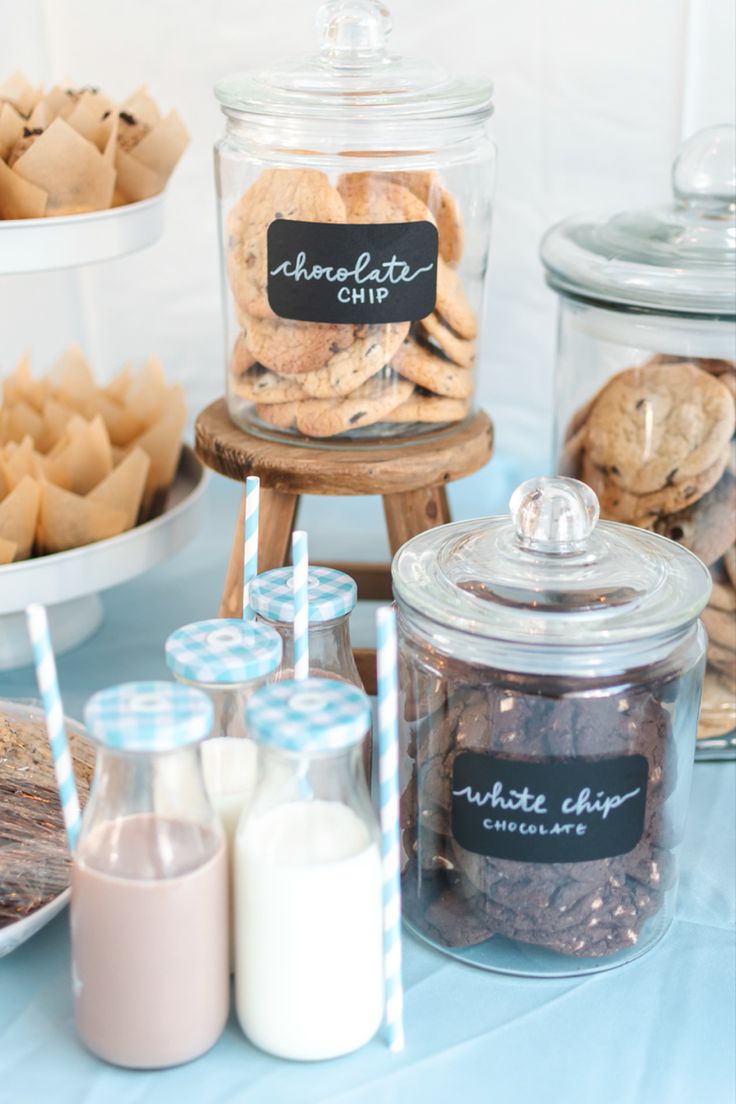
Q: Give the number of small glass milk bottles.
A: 4